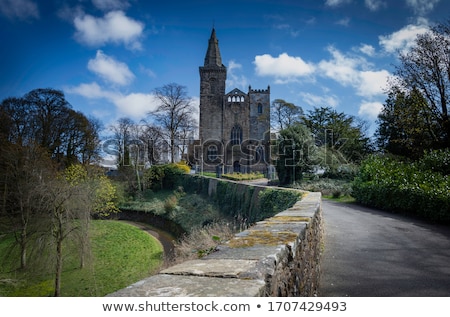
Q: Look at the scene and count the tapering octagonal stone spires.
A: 1